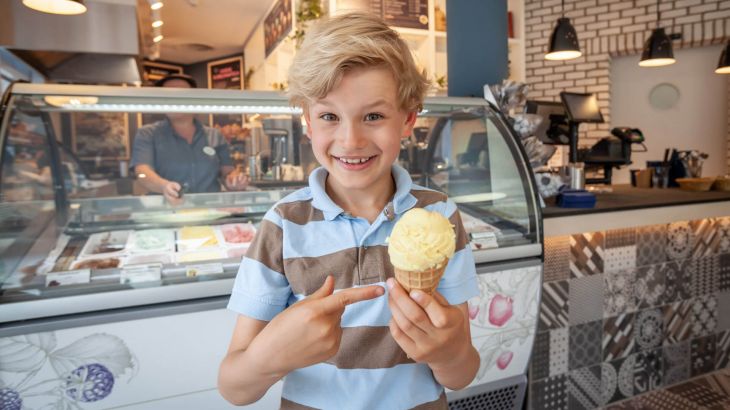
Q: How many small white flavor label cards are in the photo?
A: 4